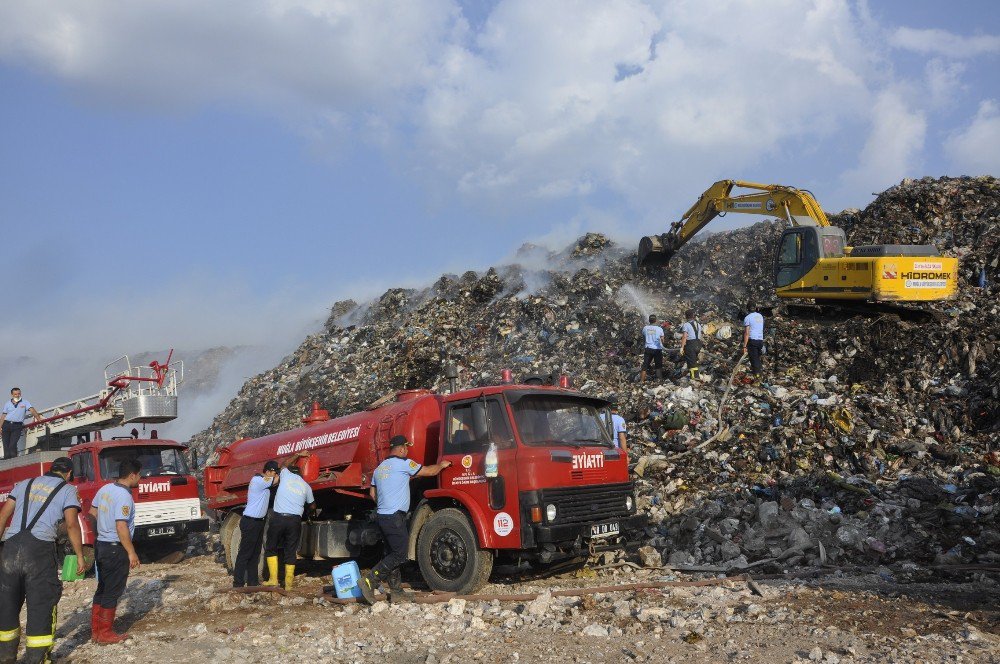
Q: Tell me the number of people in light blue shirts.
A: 10